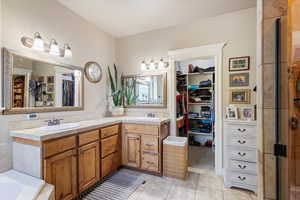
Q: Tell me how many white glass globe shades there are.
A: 6